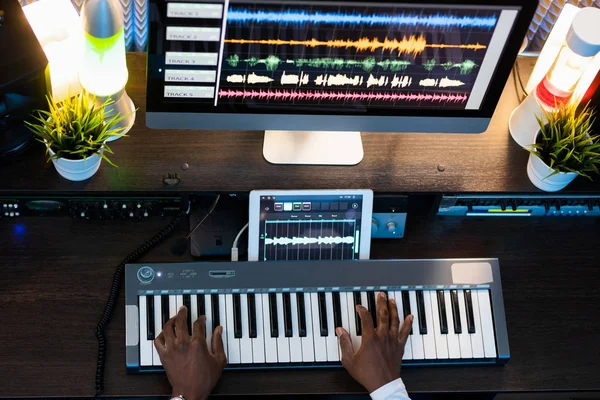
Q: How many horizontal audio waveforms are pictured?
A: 6